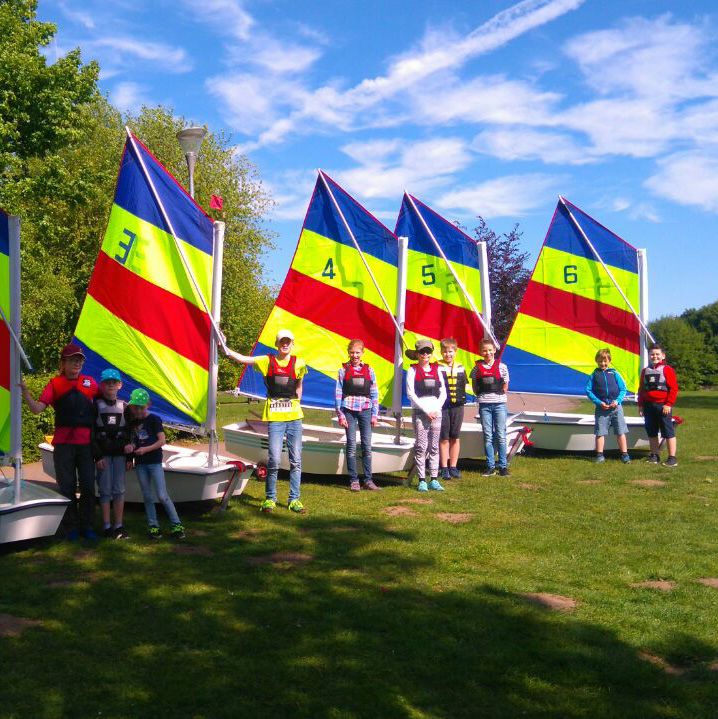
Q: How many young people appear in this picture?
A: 10